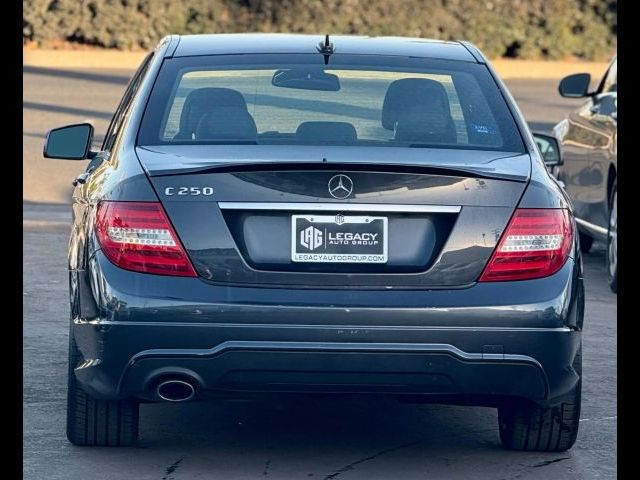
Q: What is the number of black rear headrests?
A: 3